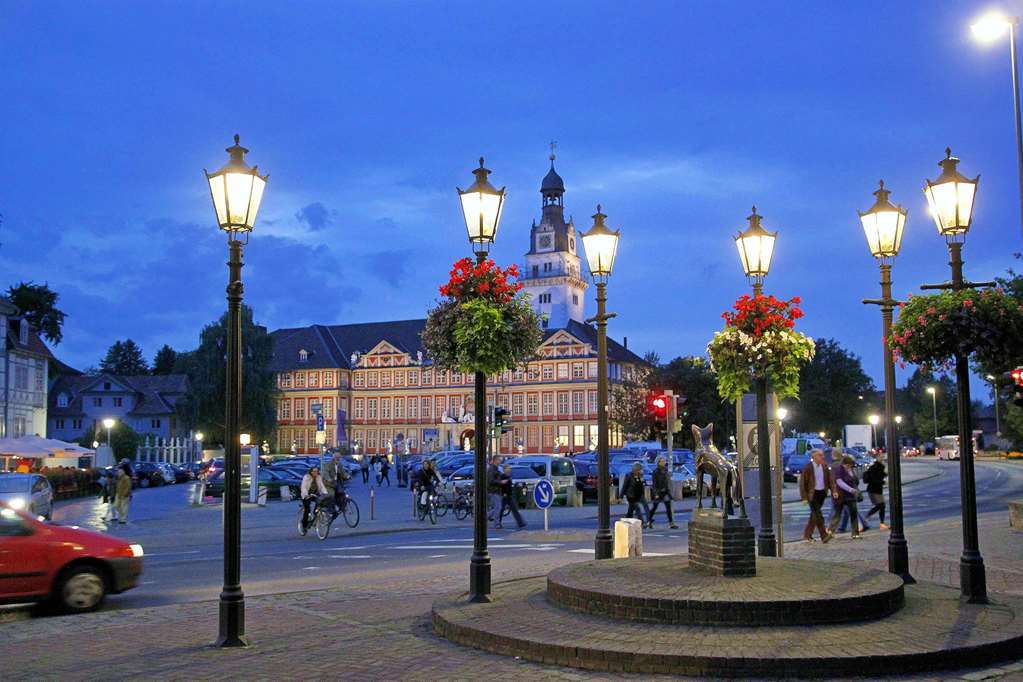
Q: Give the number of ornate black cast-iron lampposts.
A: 6